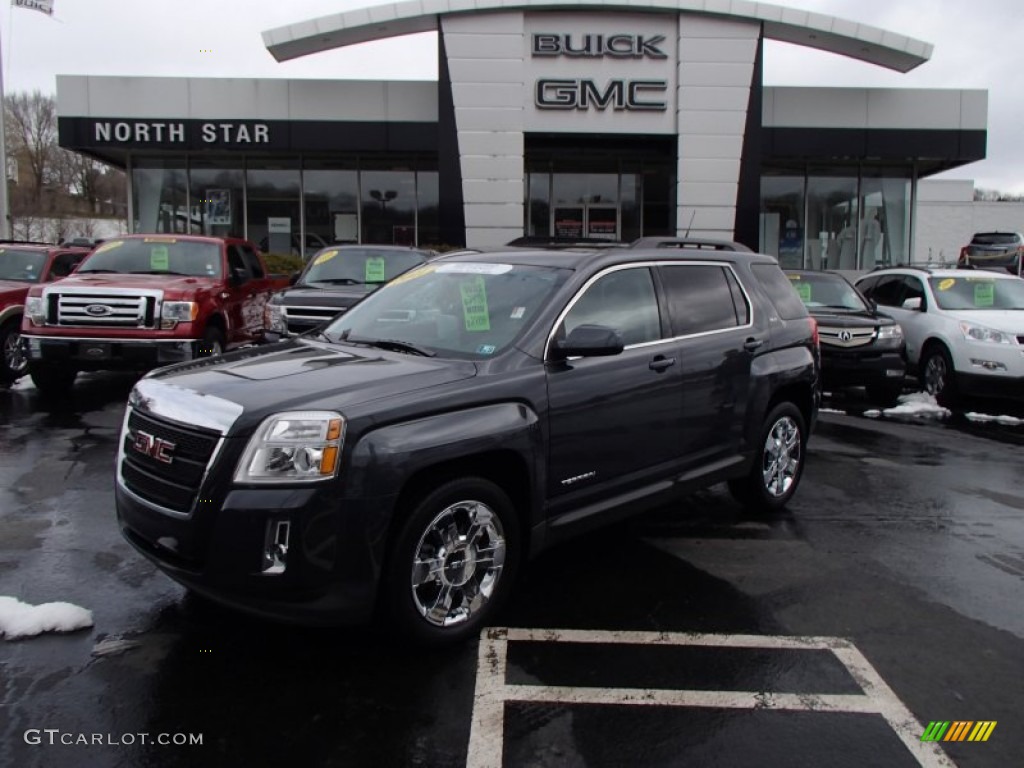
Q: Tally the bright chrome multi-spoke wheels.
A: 2